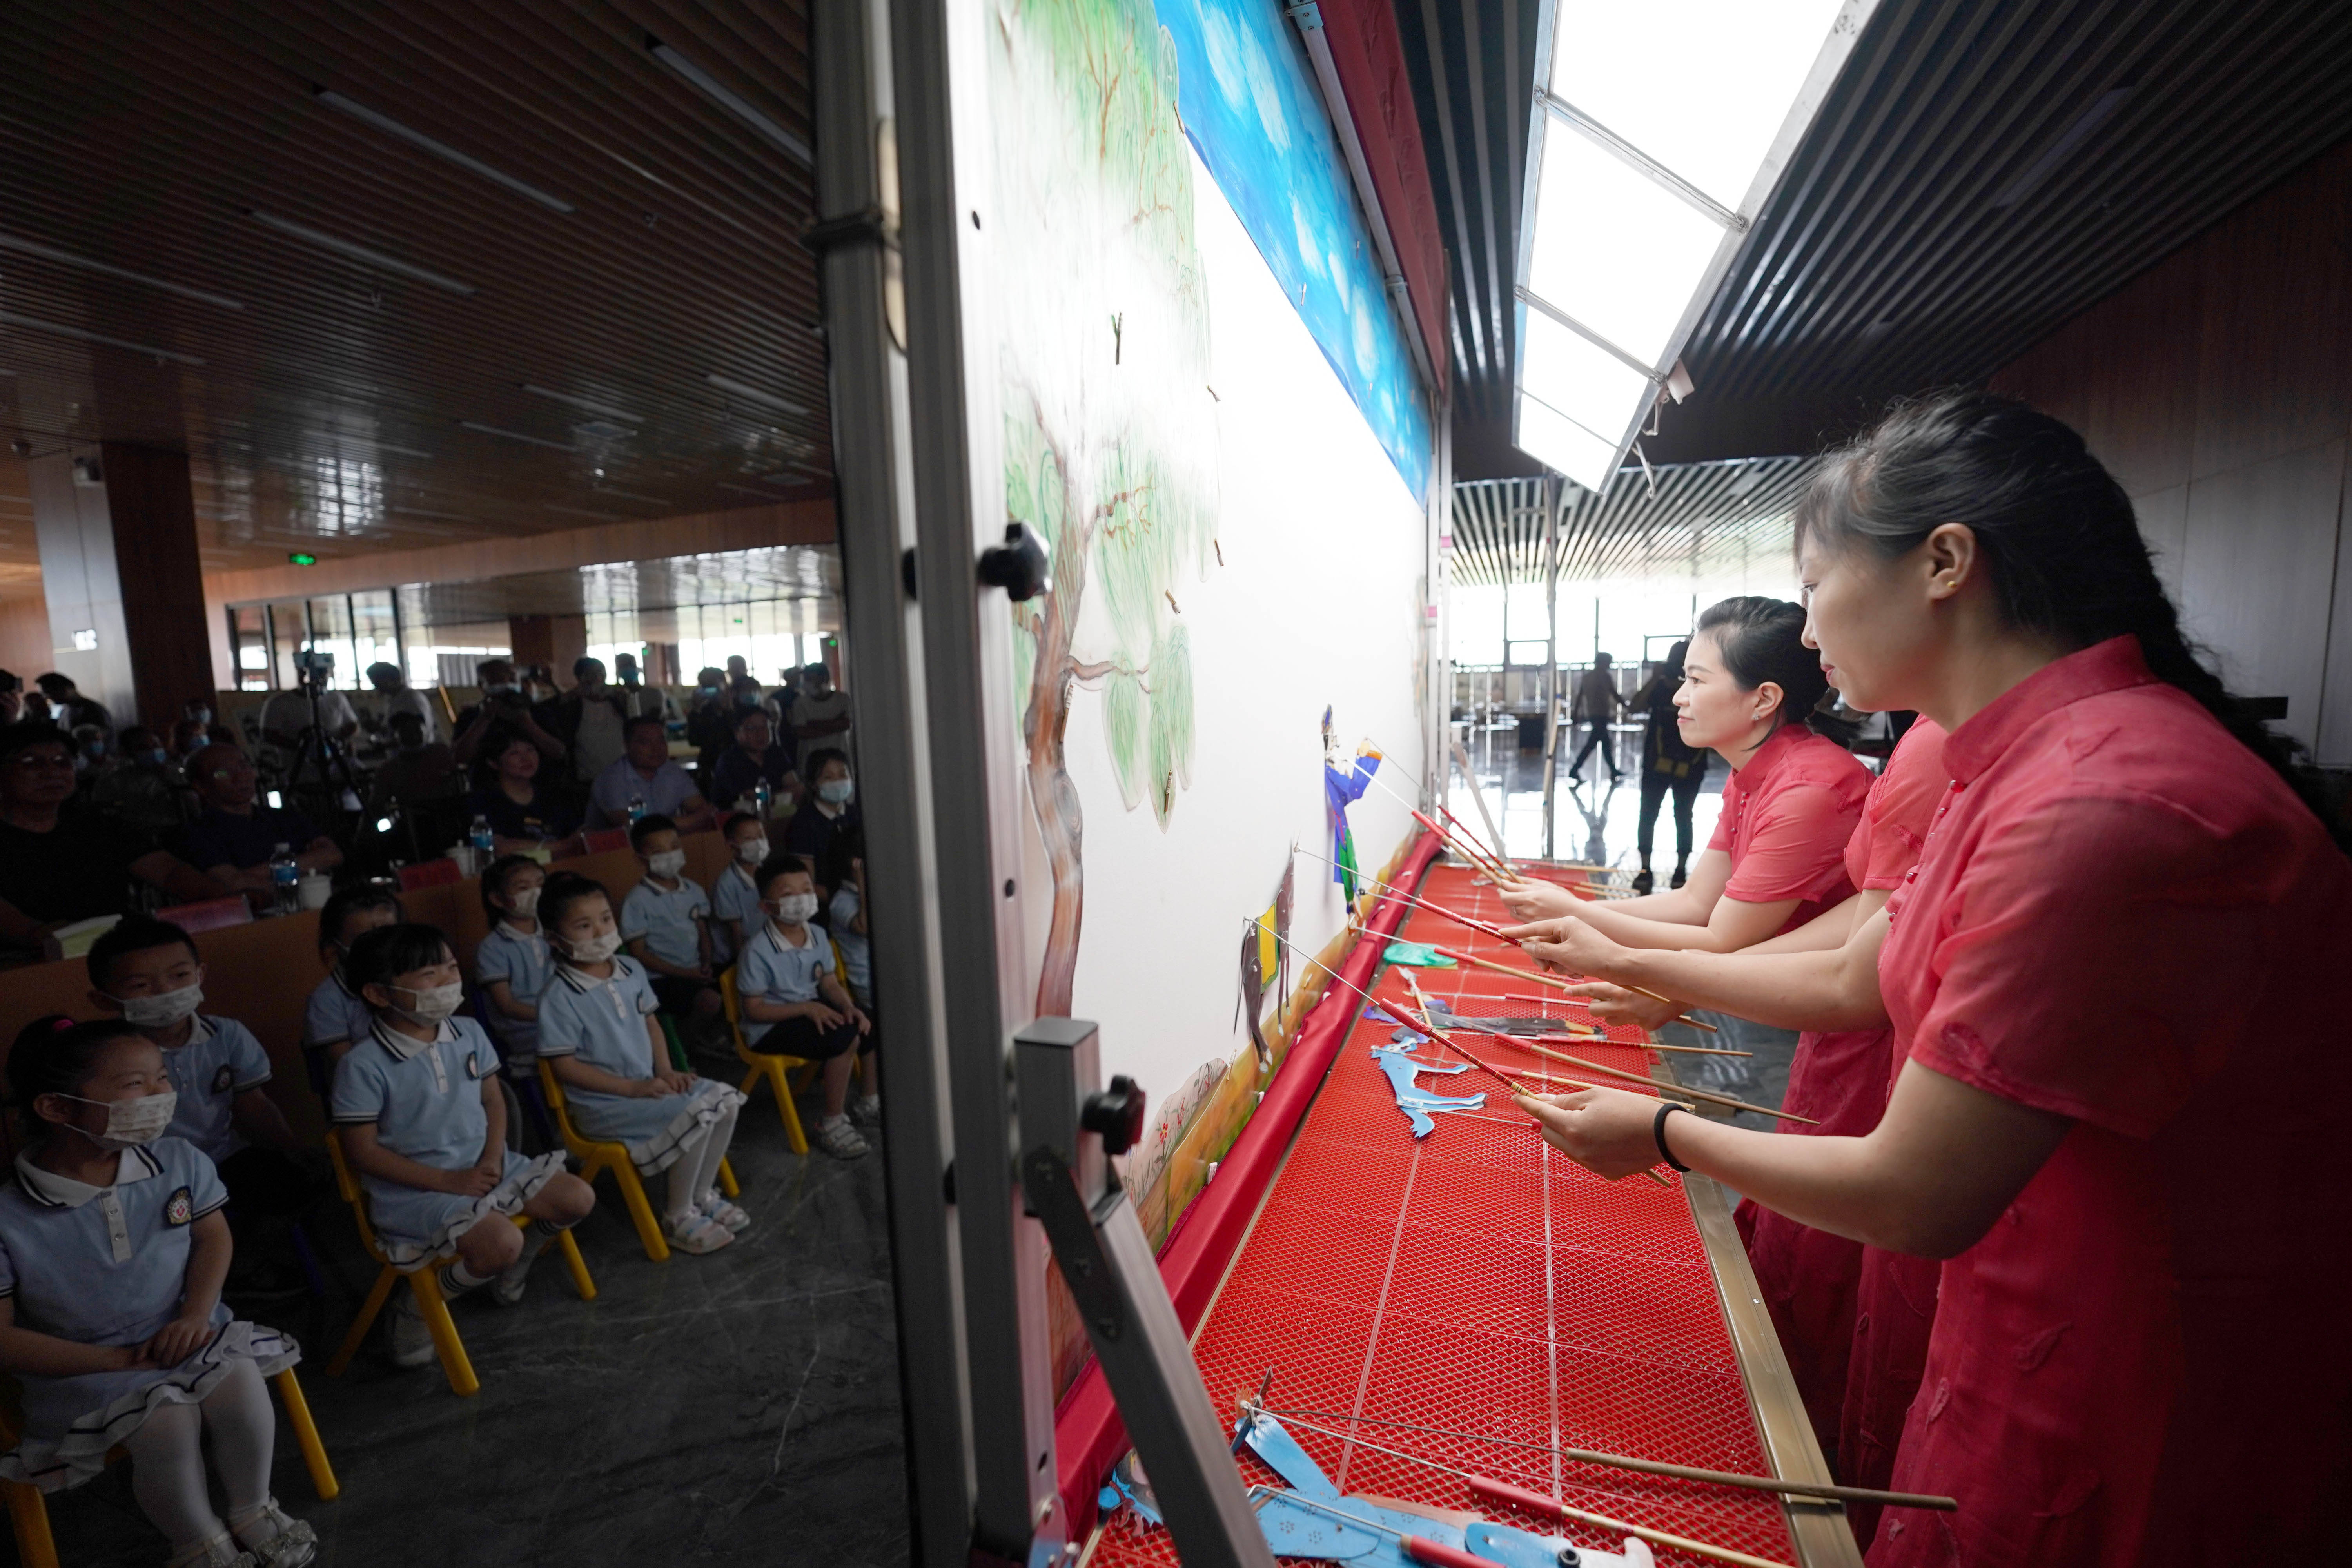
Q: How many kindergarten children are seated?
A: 10